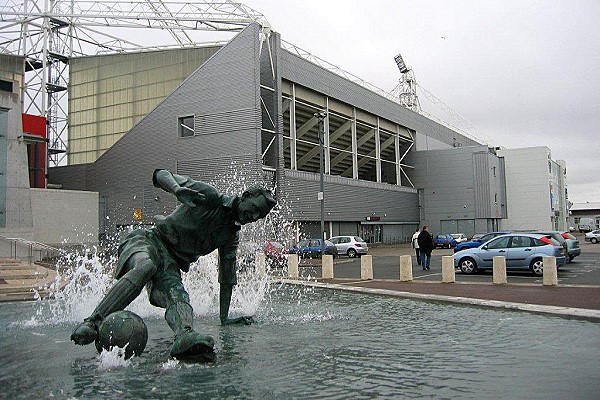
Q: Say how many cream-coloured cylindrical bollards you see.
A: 8